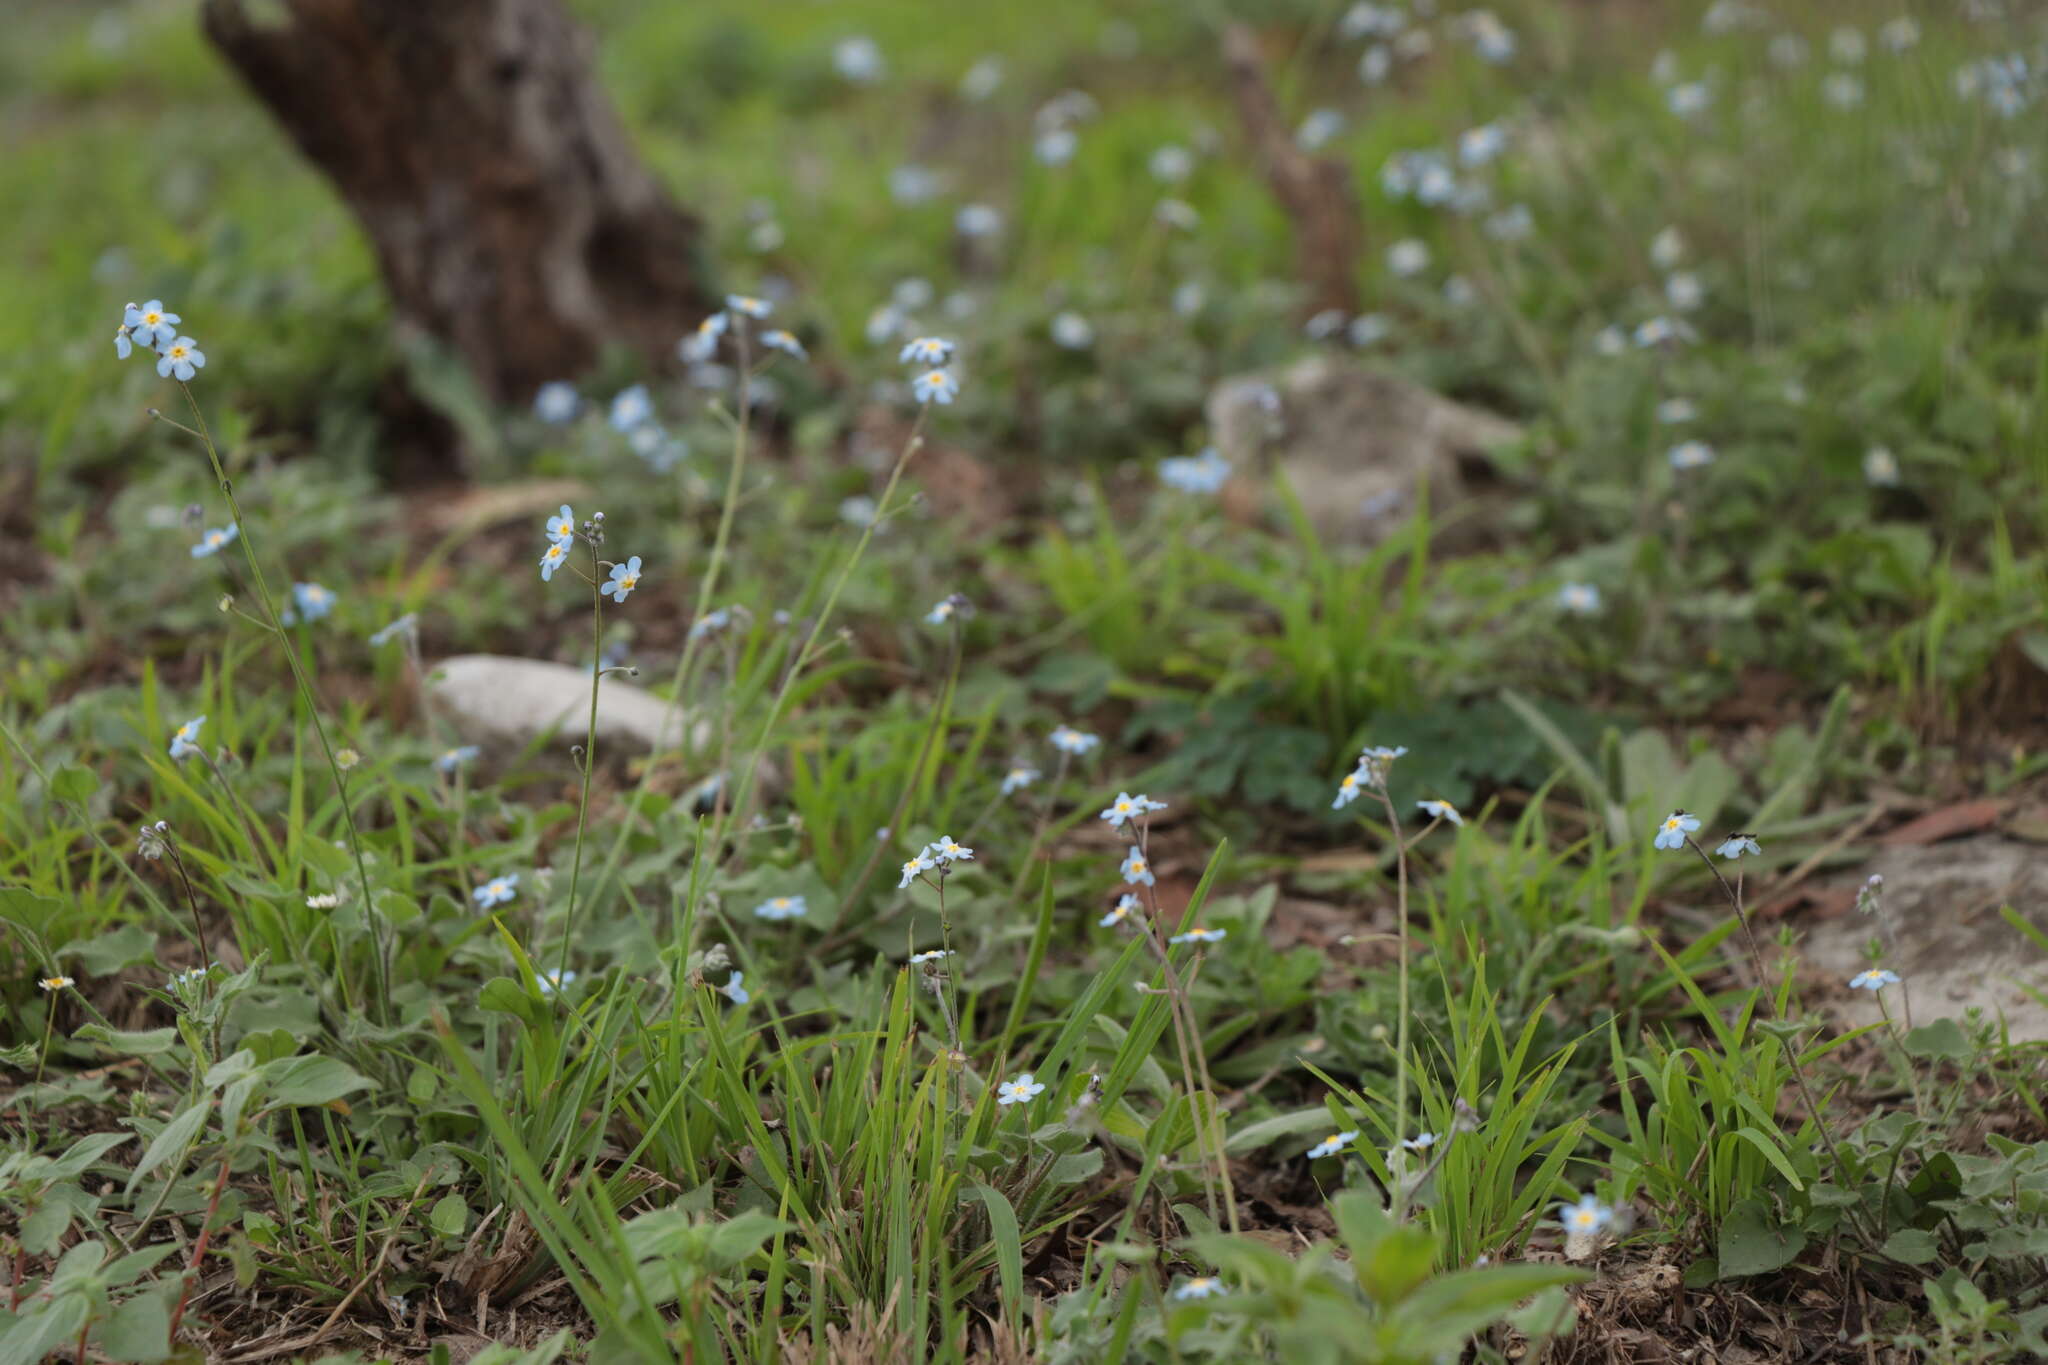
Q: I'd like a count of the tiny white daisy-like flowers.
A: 2